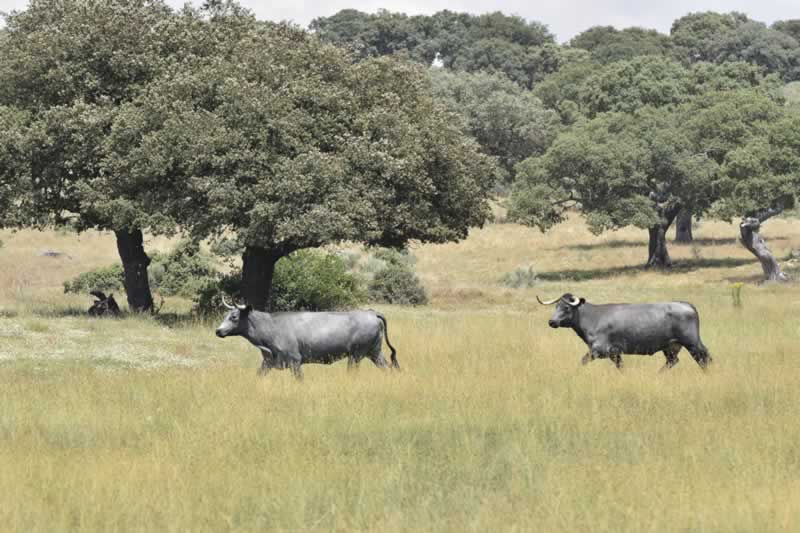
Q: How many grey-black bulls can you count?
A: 2